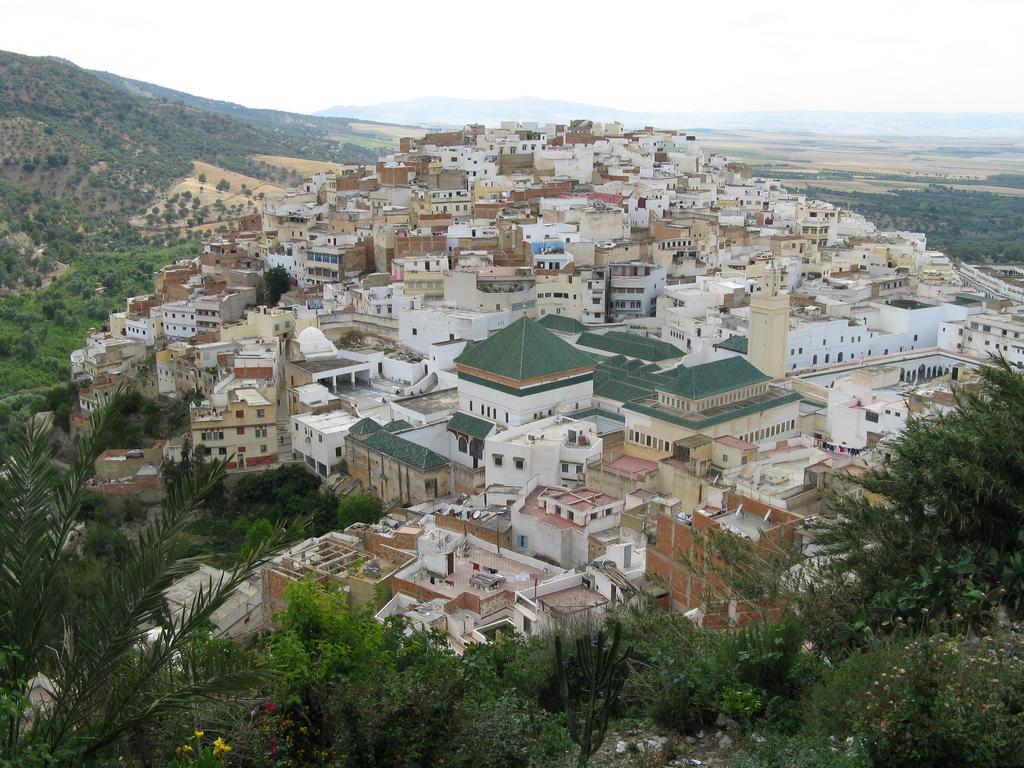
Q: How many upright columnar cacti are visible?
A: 1